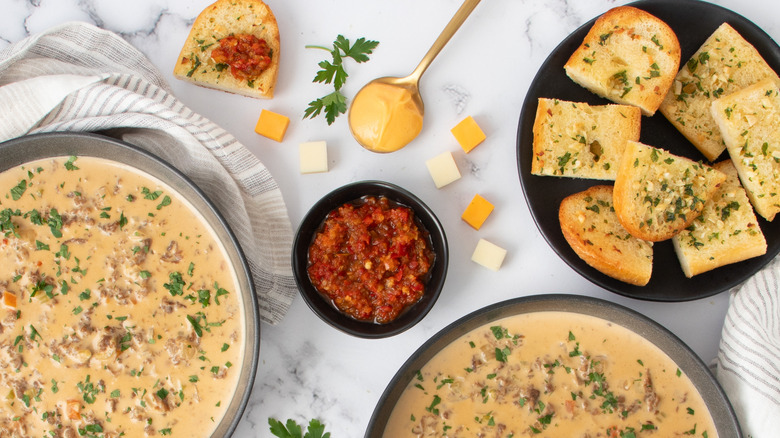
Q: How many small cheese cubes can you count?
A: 6